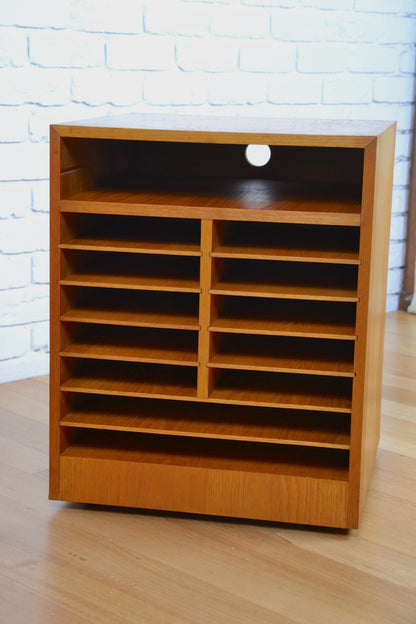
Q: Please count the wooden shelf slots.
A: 13